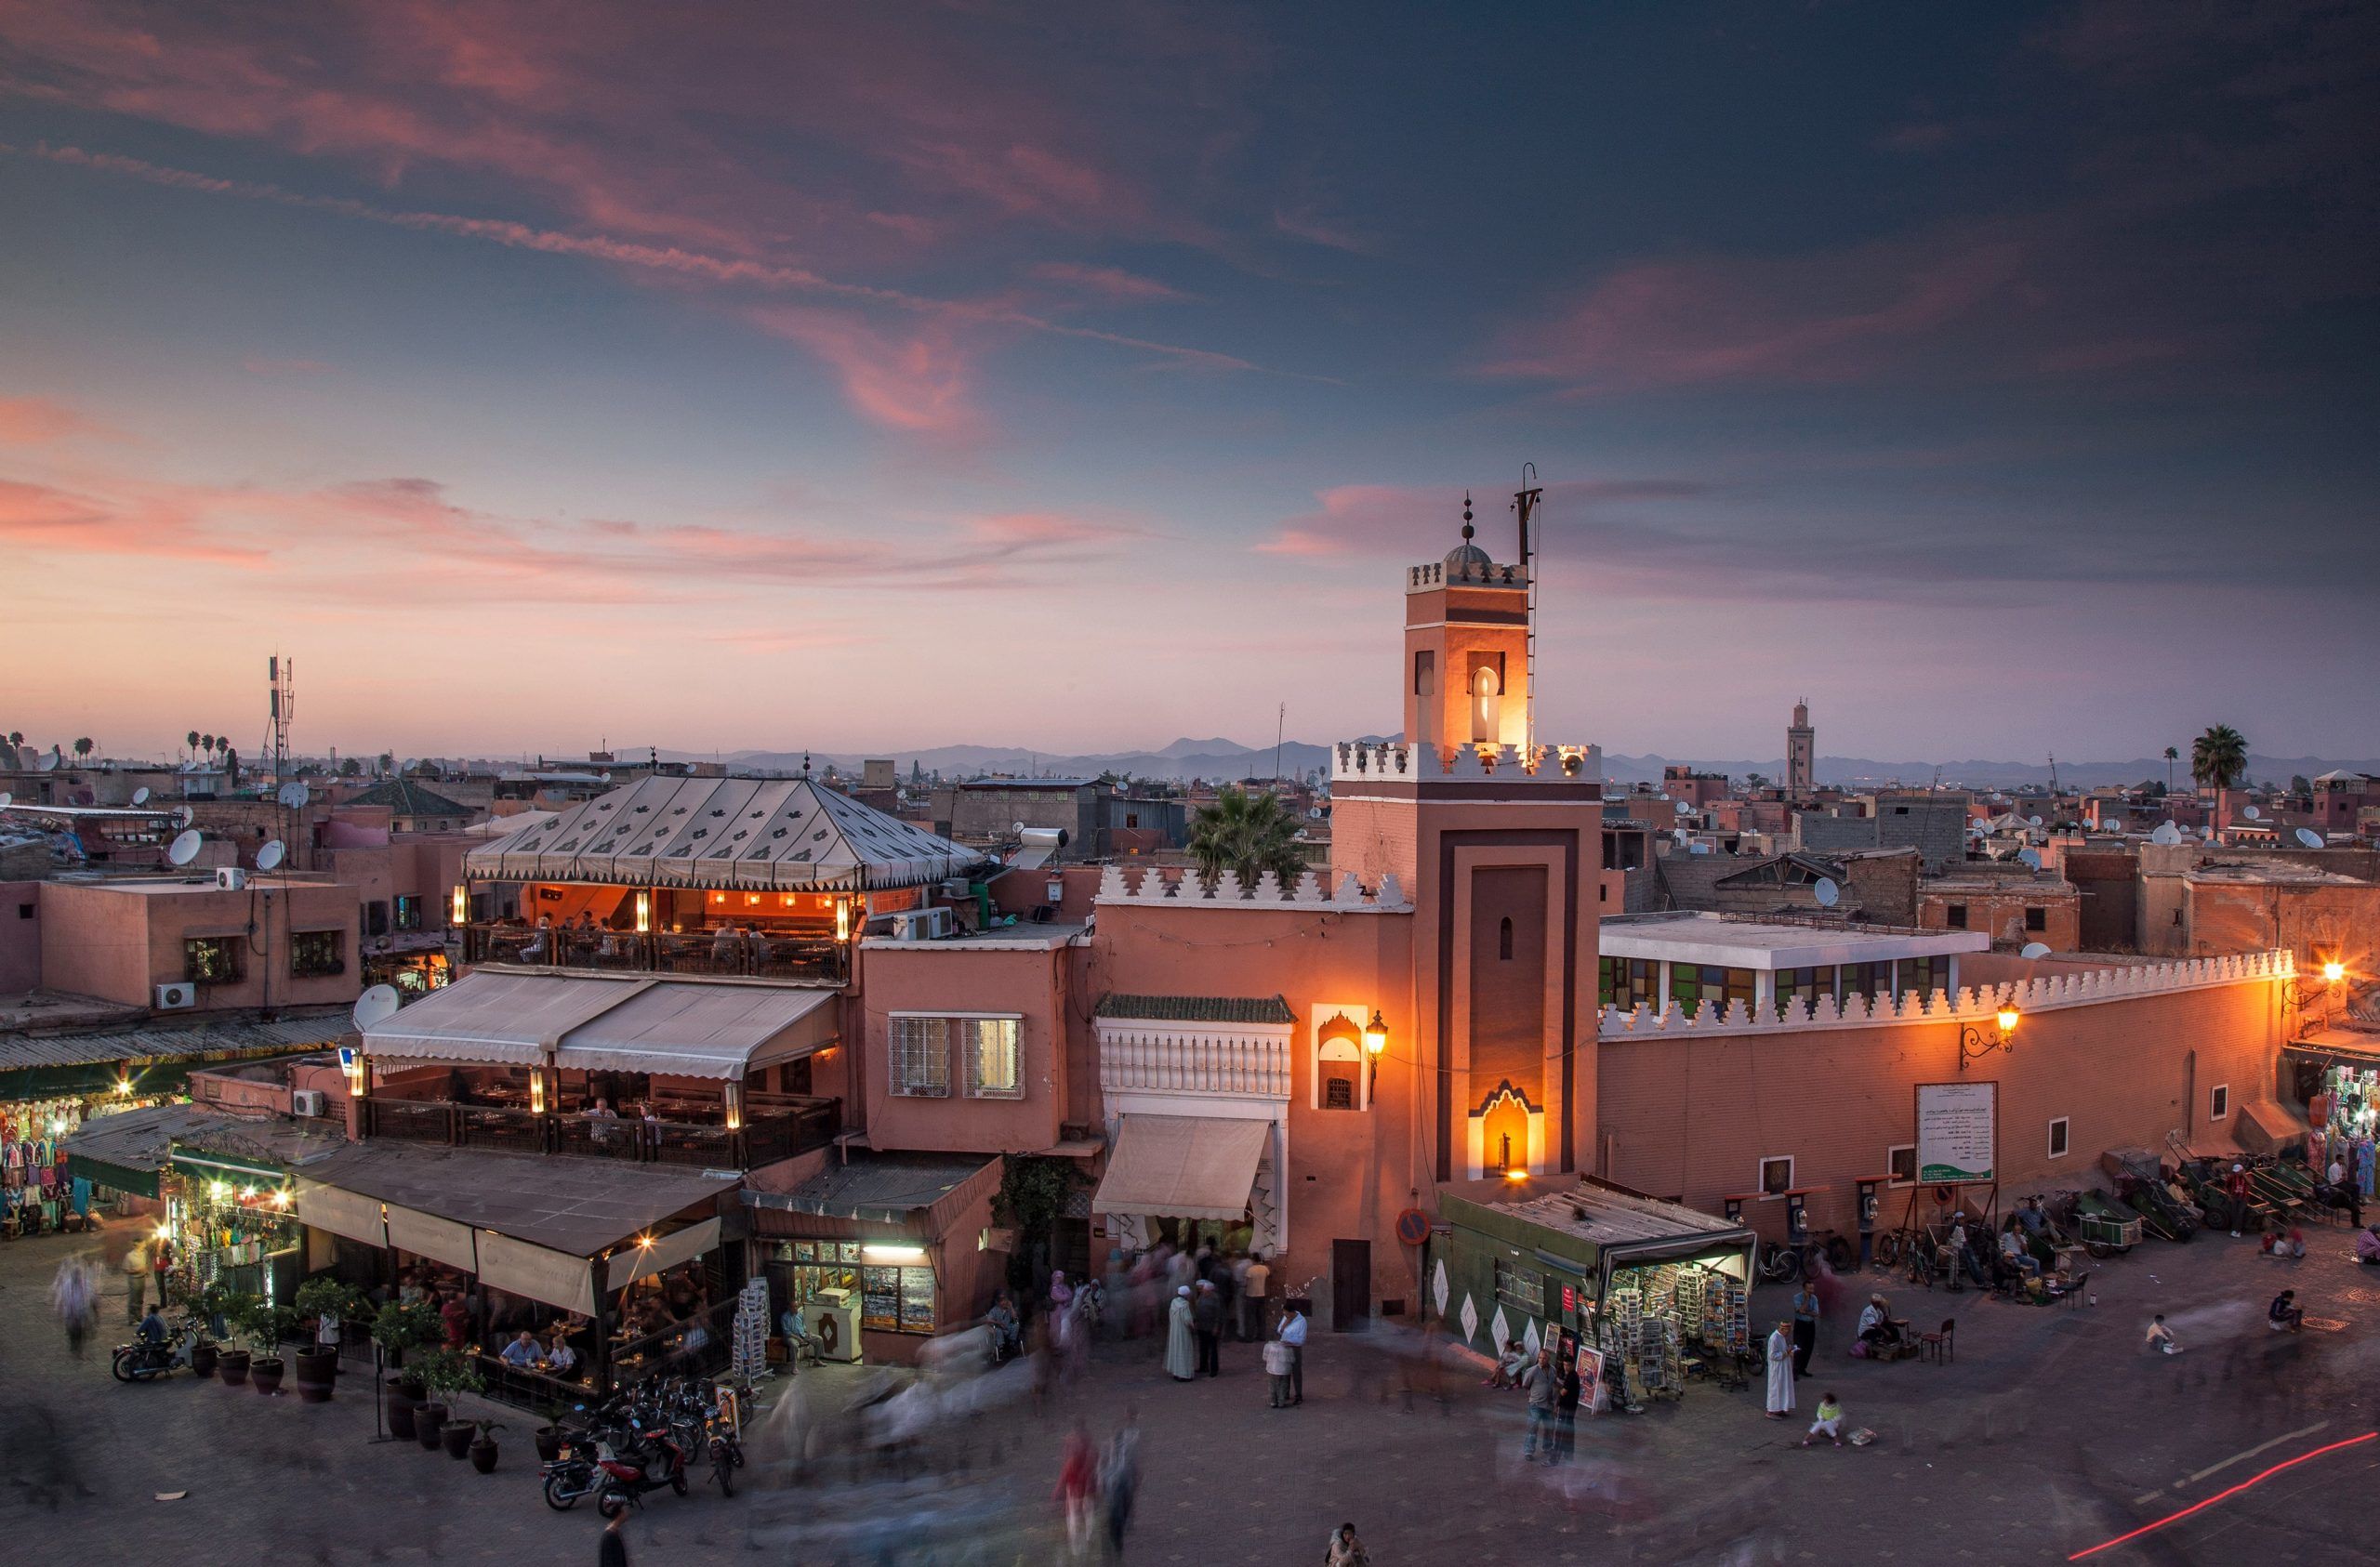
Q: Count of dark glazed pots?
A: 9